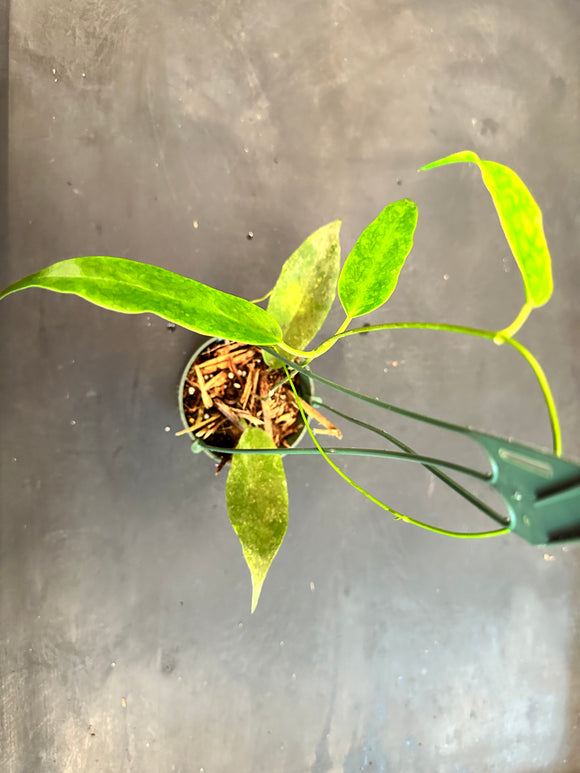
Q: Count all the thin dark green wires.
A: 3